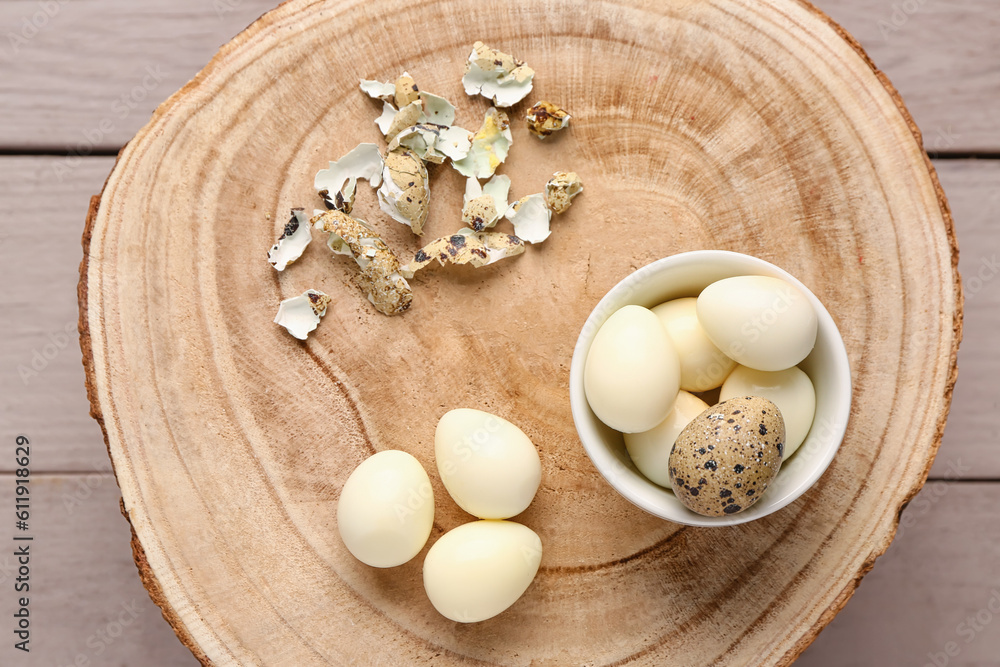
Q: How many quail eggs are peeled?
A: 8